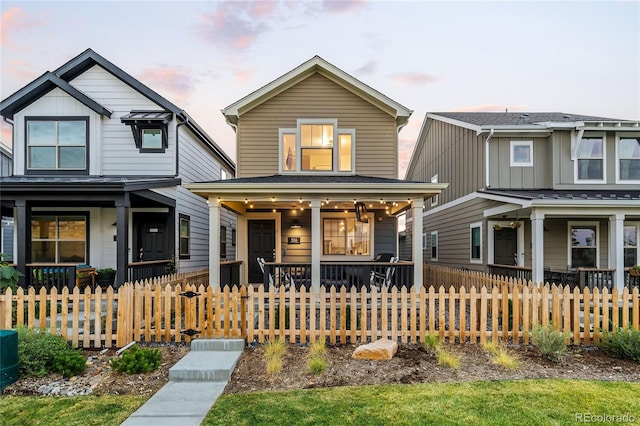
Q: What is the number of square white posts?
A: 5